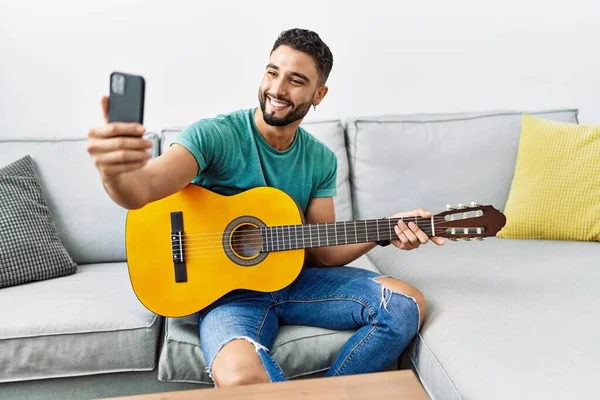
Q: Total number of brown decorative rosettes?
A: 1